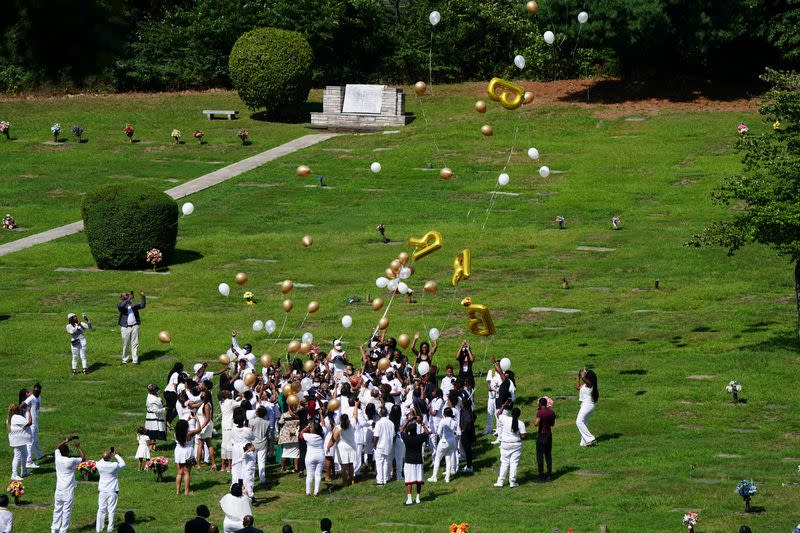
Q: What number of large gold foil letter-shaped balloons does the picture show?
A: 4